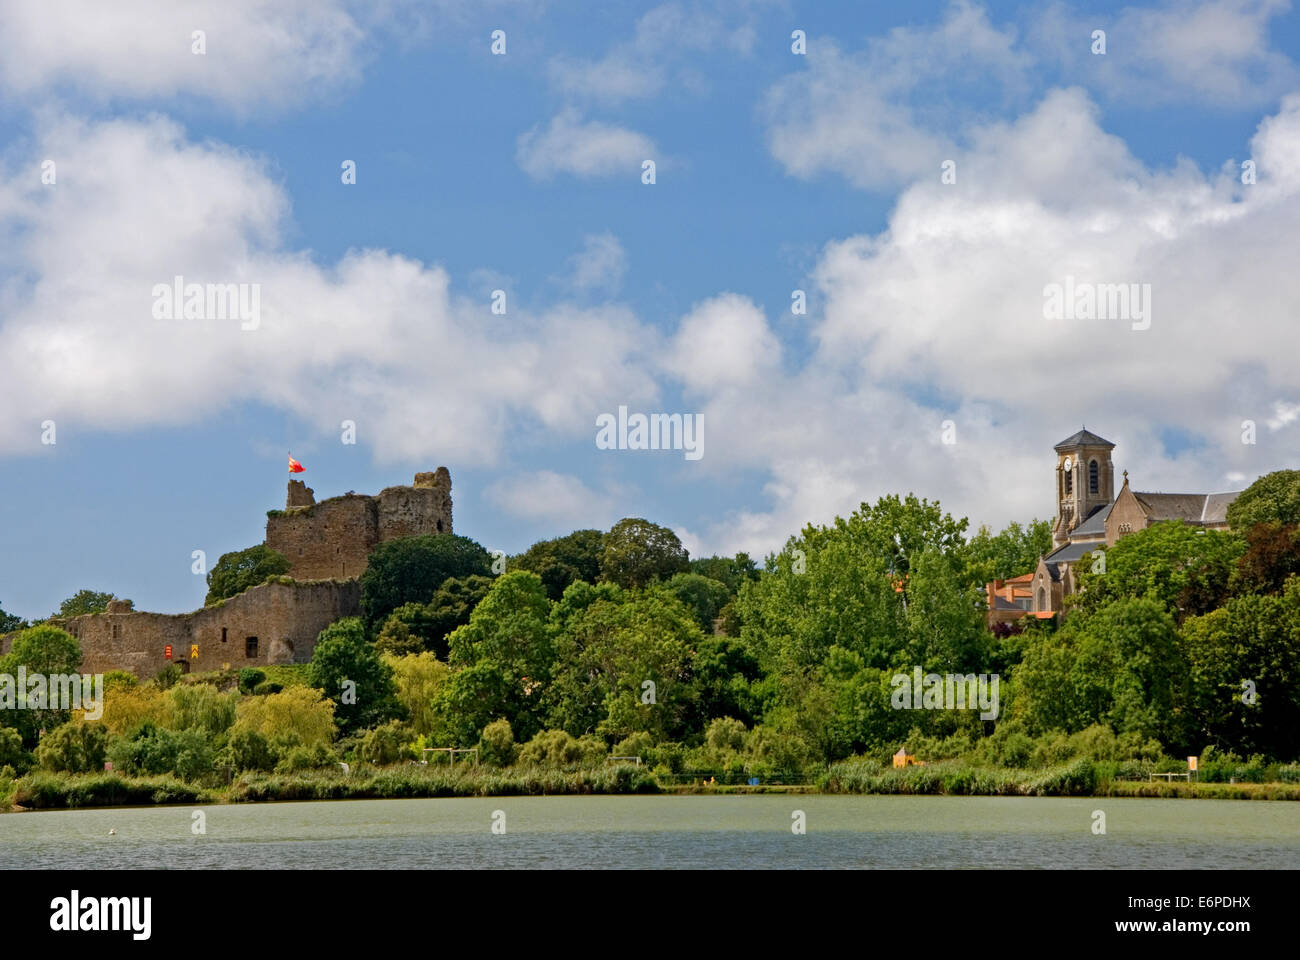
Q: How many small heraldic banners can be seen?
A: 2